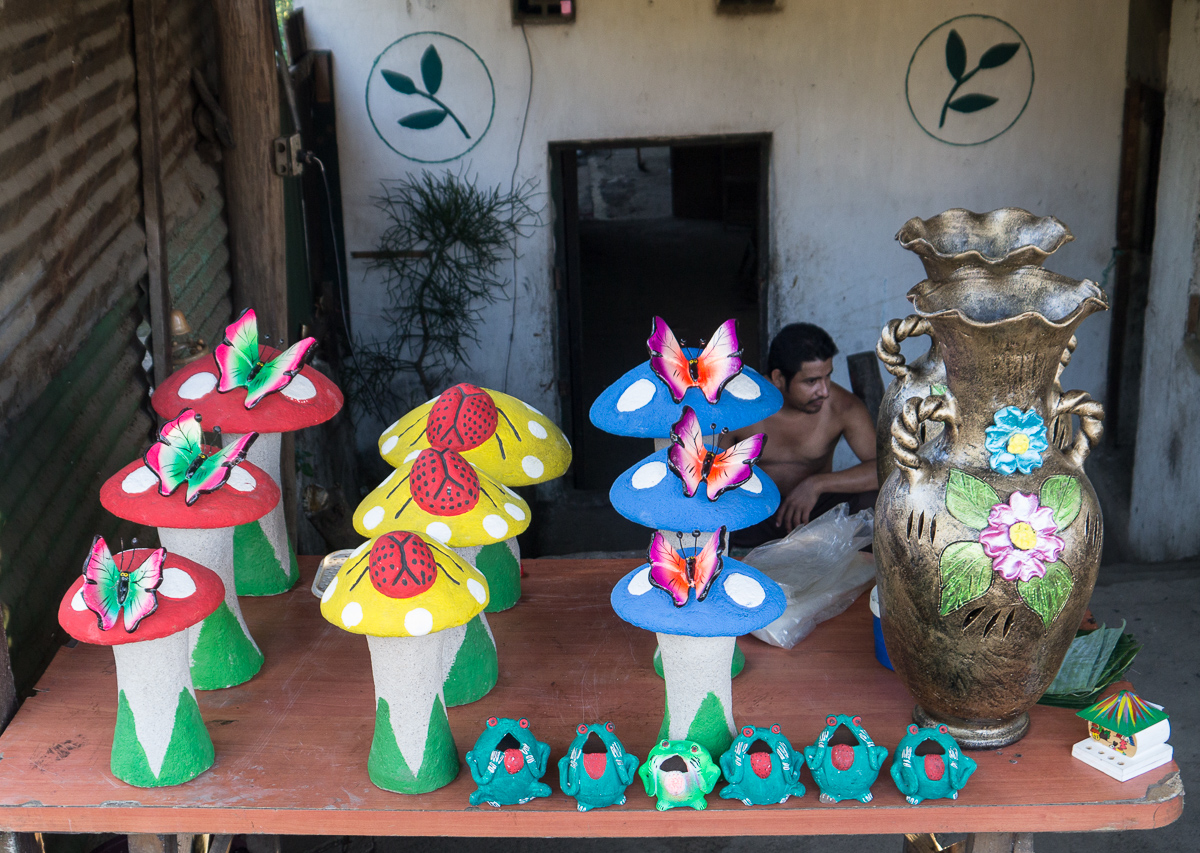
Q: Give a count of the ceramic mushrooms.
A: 9